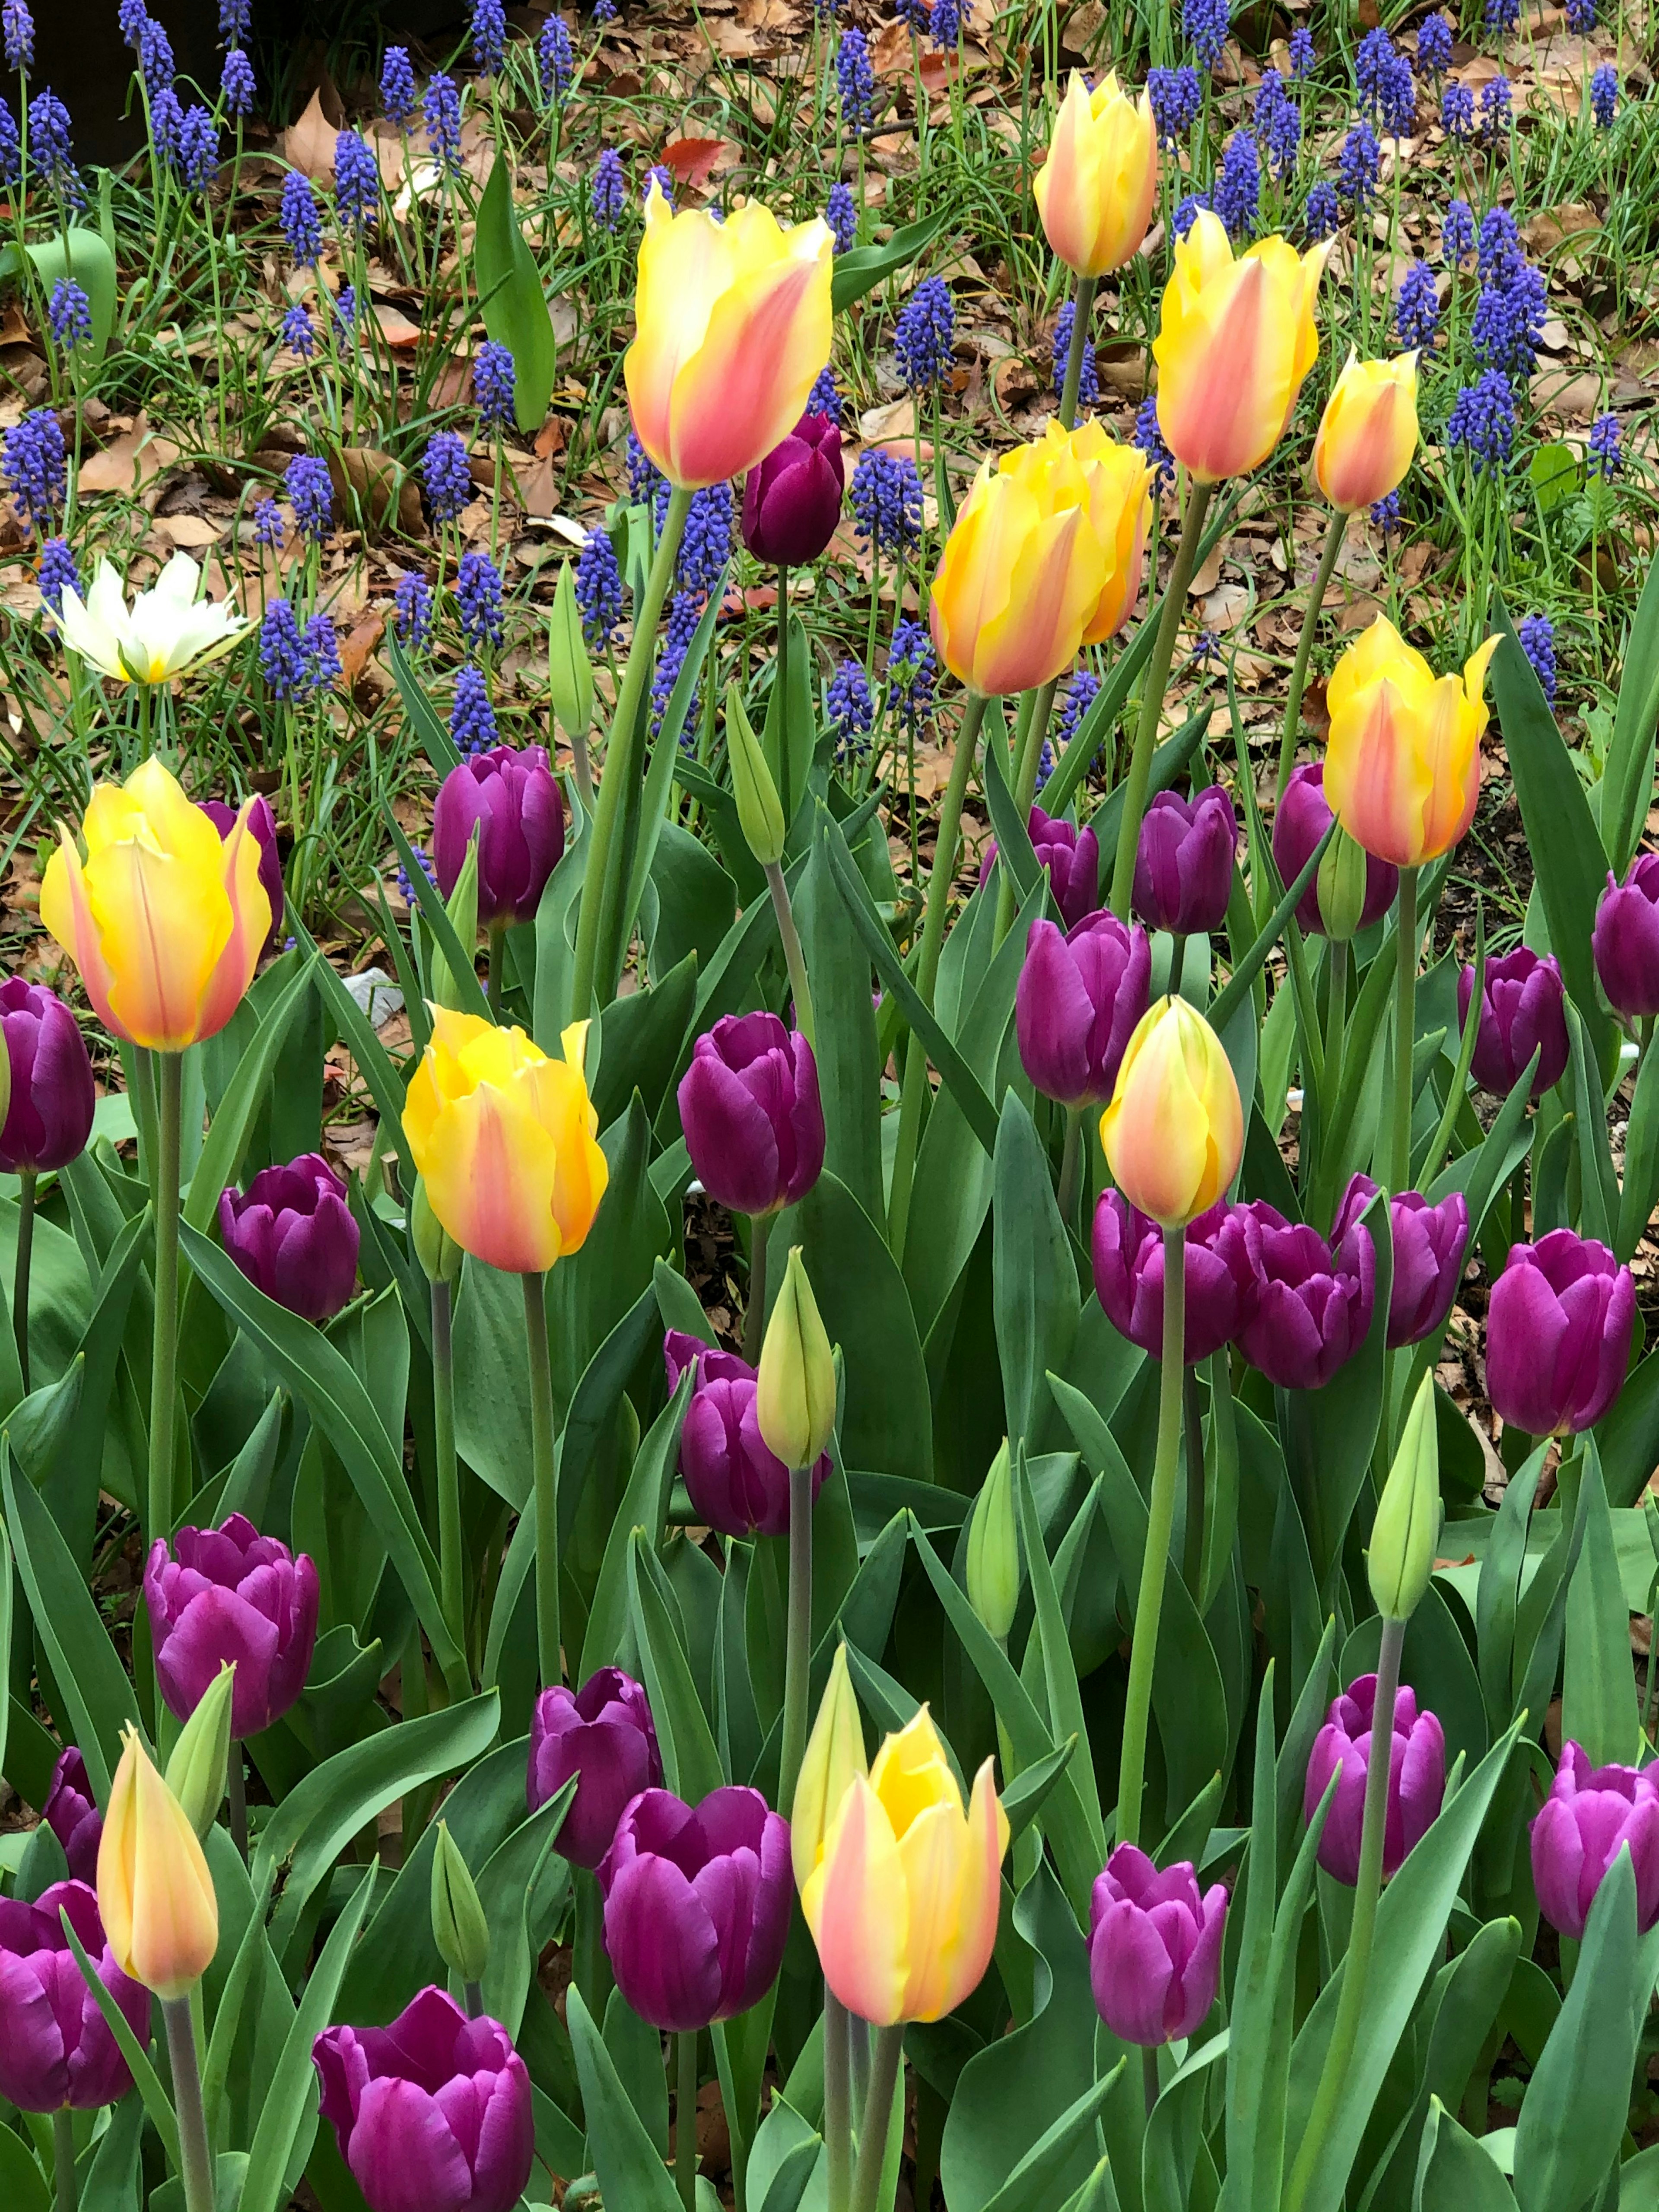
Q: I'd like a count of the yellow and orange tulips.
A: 12